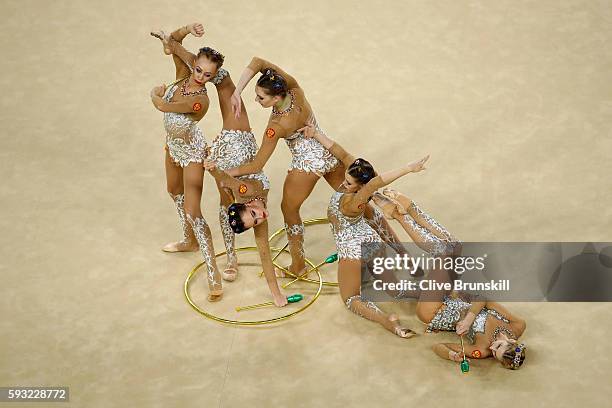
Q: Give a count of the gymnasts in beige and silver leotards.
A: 5